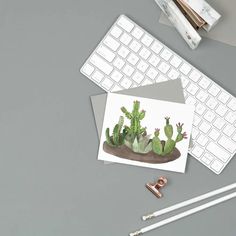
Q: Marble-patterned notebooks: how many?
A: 0